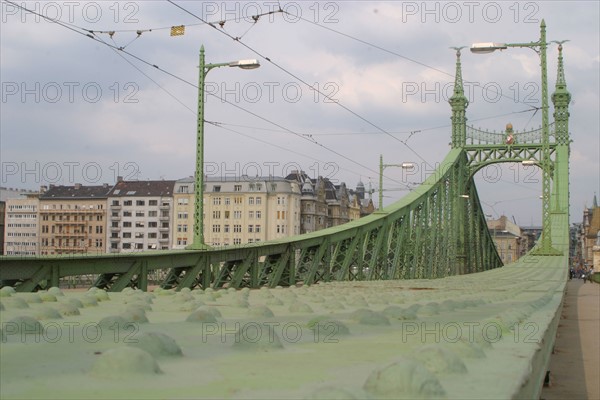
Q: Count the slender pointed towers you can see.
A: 2